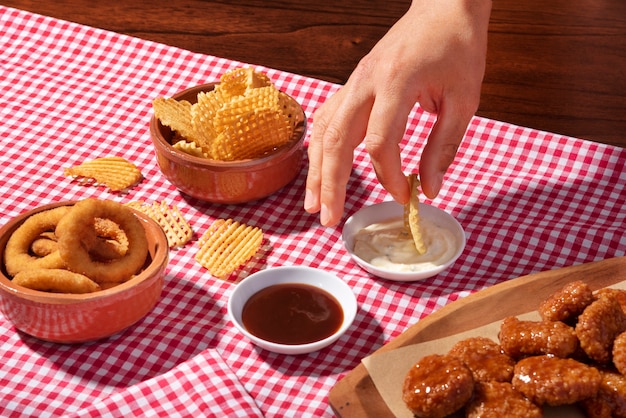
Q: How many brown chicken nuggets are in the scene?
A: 10